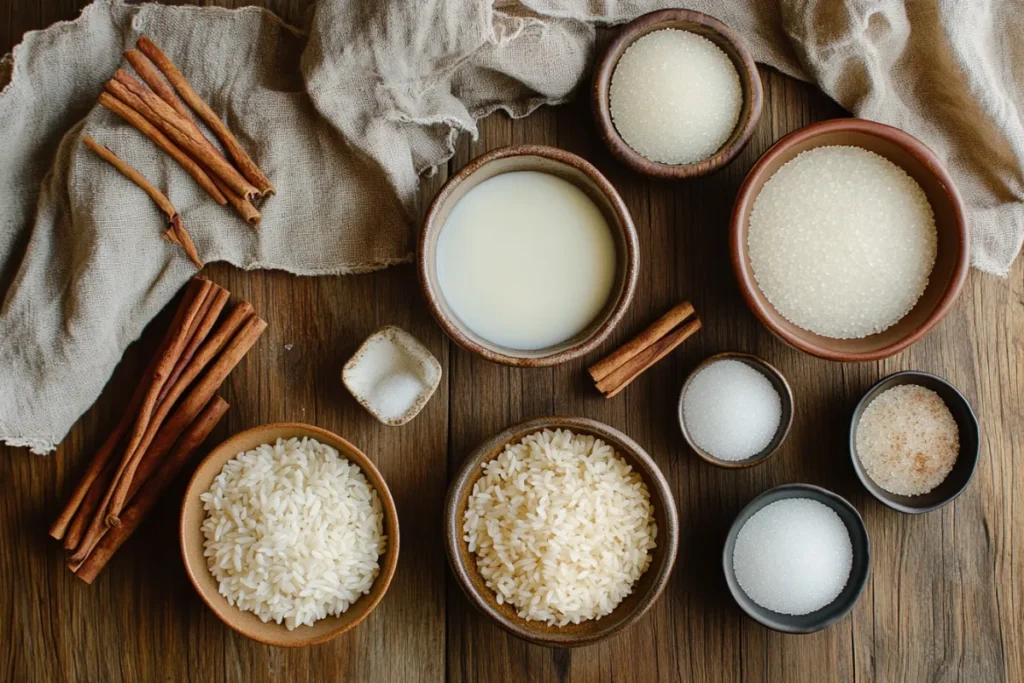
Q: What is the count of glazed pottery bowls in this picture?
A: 9